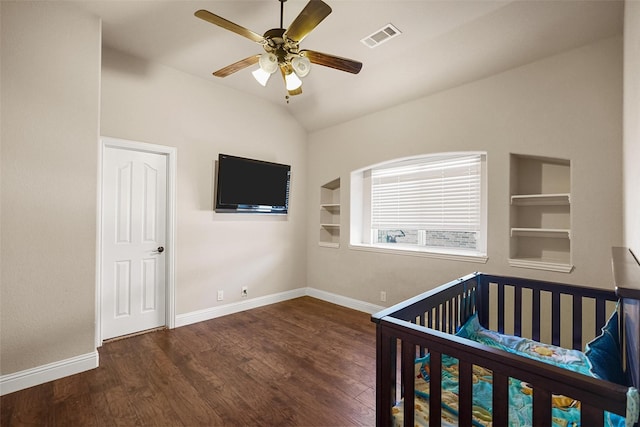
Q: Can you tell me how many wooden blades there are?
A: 5